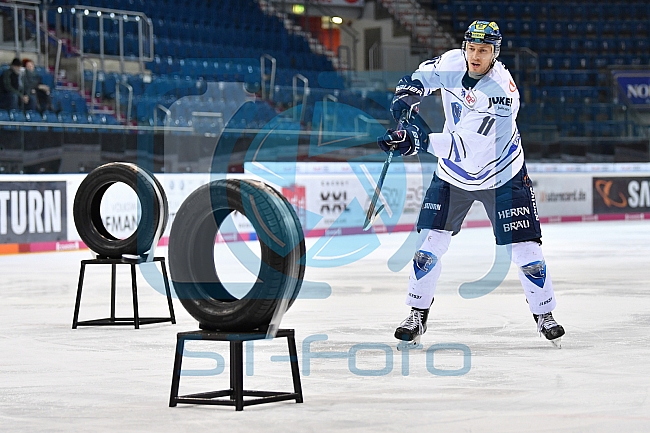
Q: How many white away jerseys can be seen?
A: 1